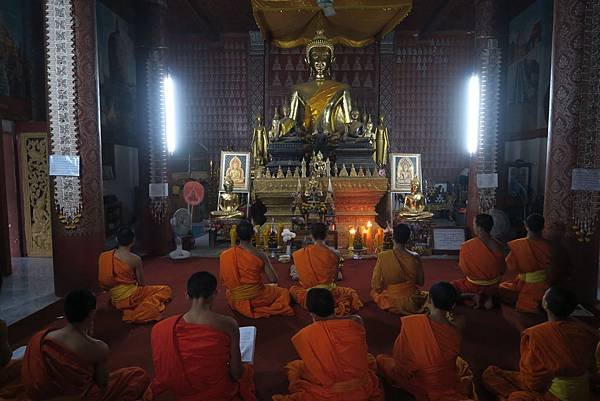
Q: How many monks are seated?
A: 11